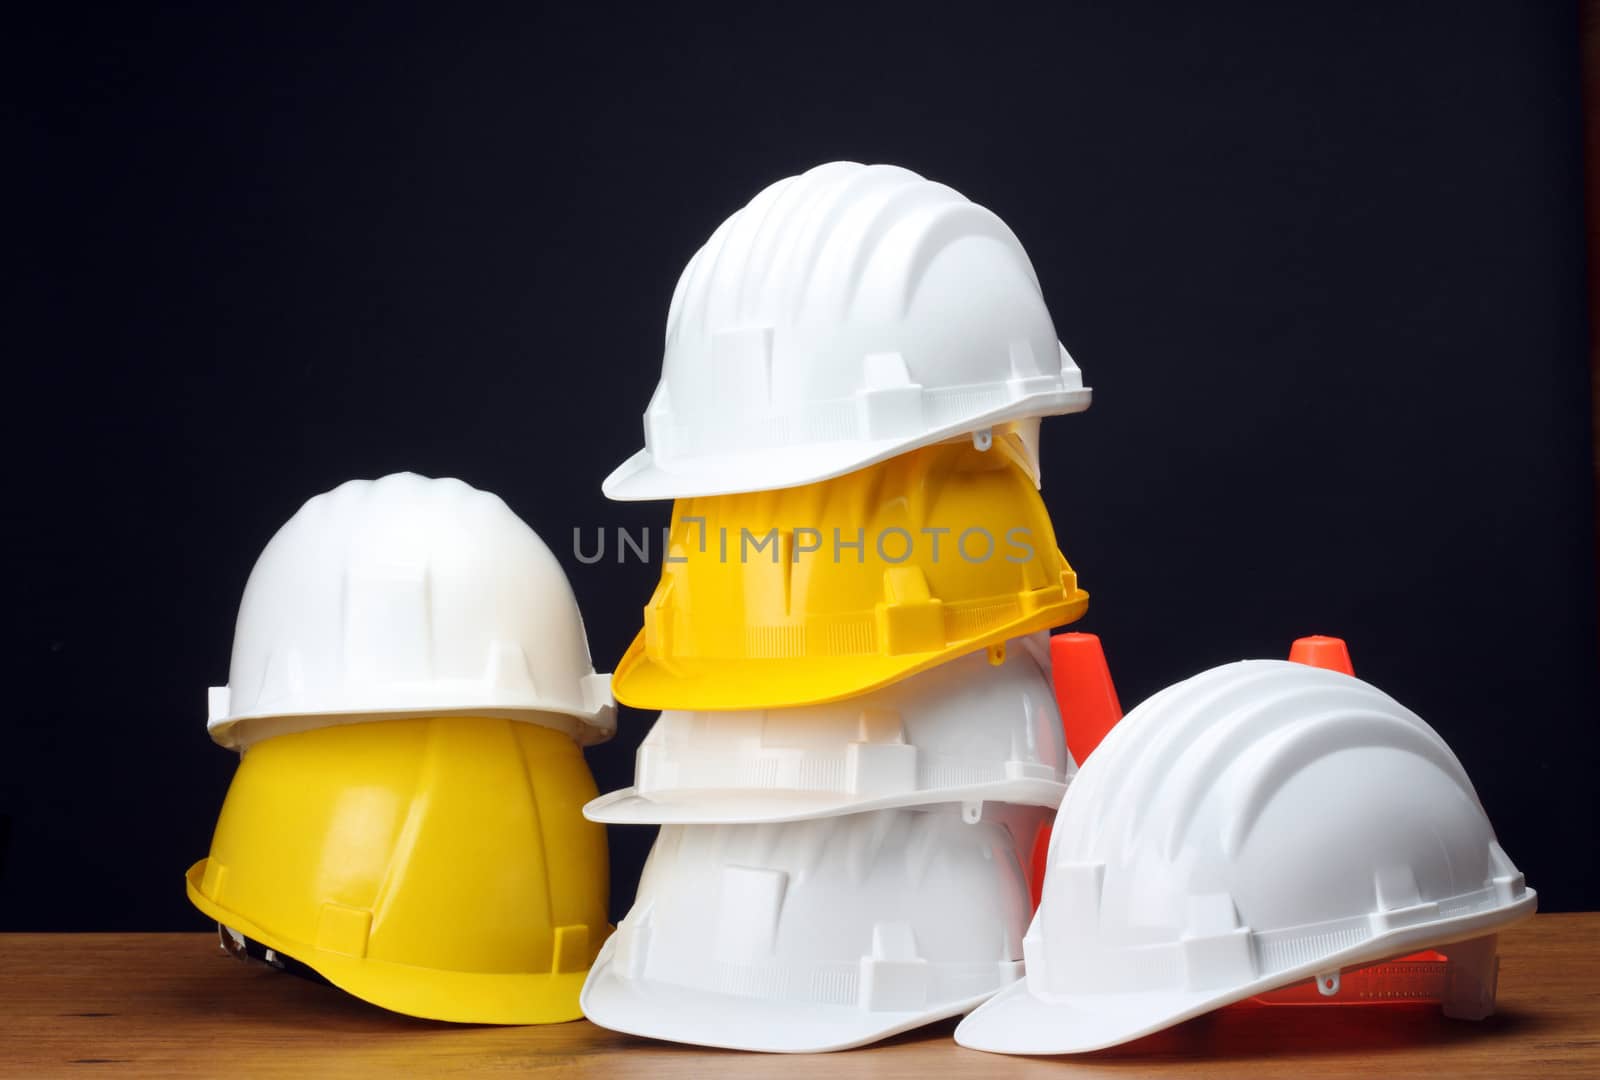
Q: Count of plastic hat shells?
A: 7